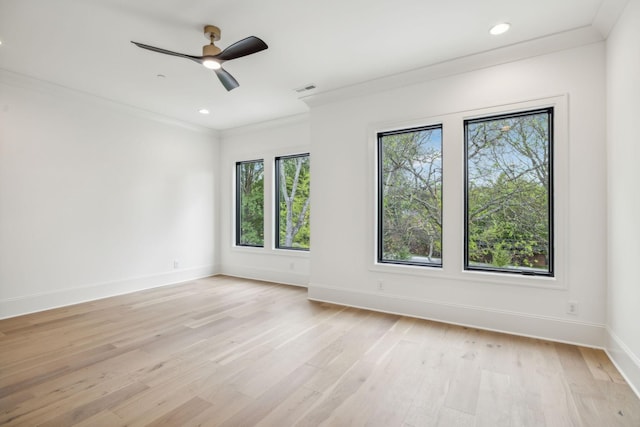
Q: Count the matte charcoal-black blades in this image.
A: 3